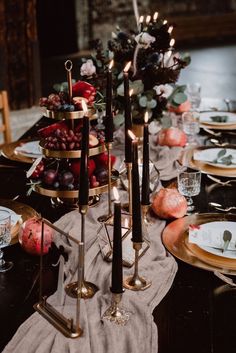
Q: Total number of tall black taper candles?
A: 6